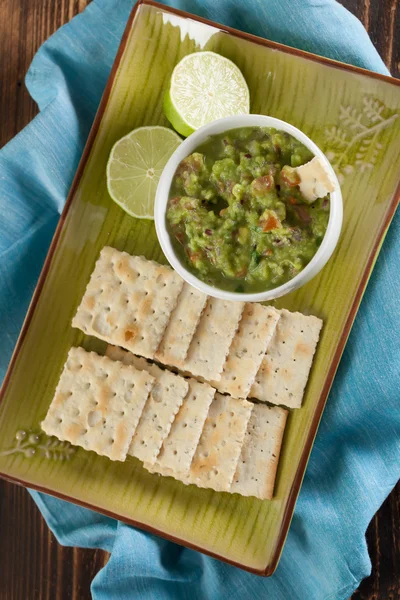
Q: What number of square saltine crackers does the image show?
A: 10